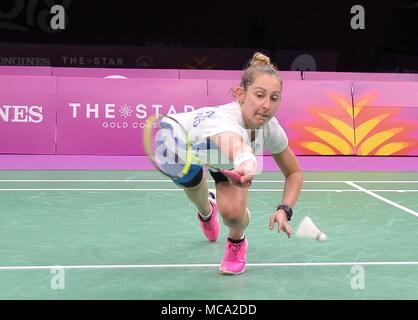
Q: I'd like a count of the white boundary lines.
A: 4